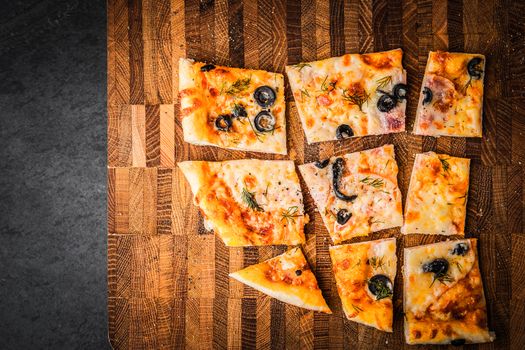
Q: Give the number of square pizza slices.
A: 8